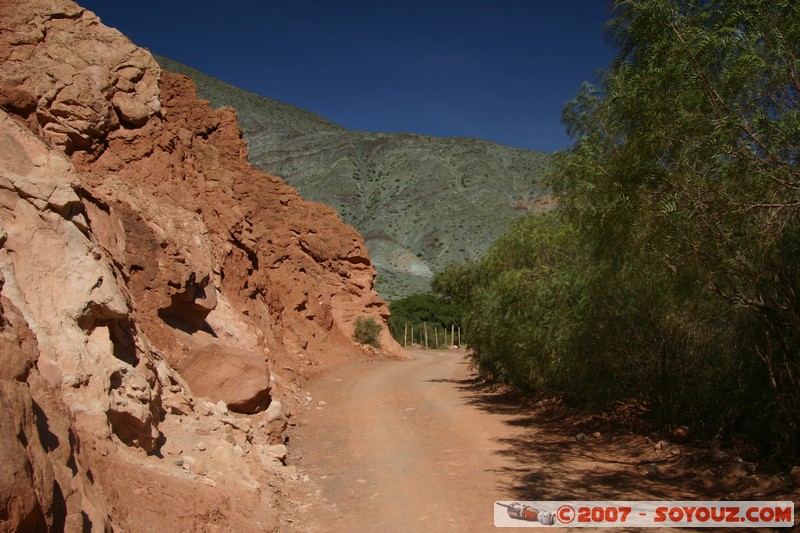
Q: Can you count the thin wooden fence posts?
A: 8